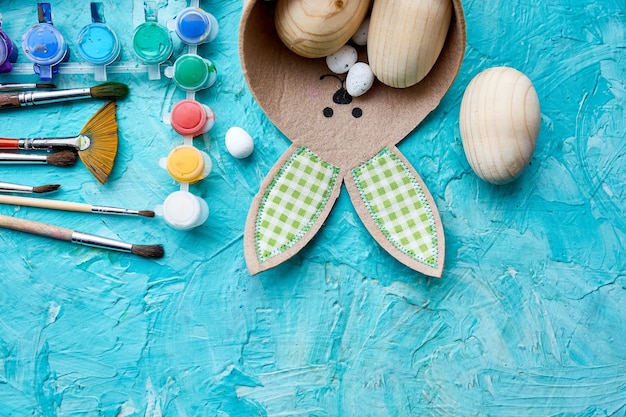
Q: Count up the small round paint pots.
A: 9